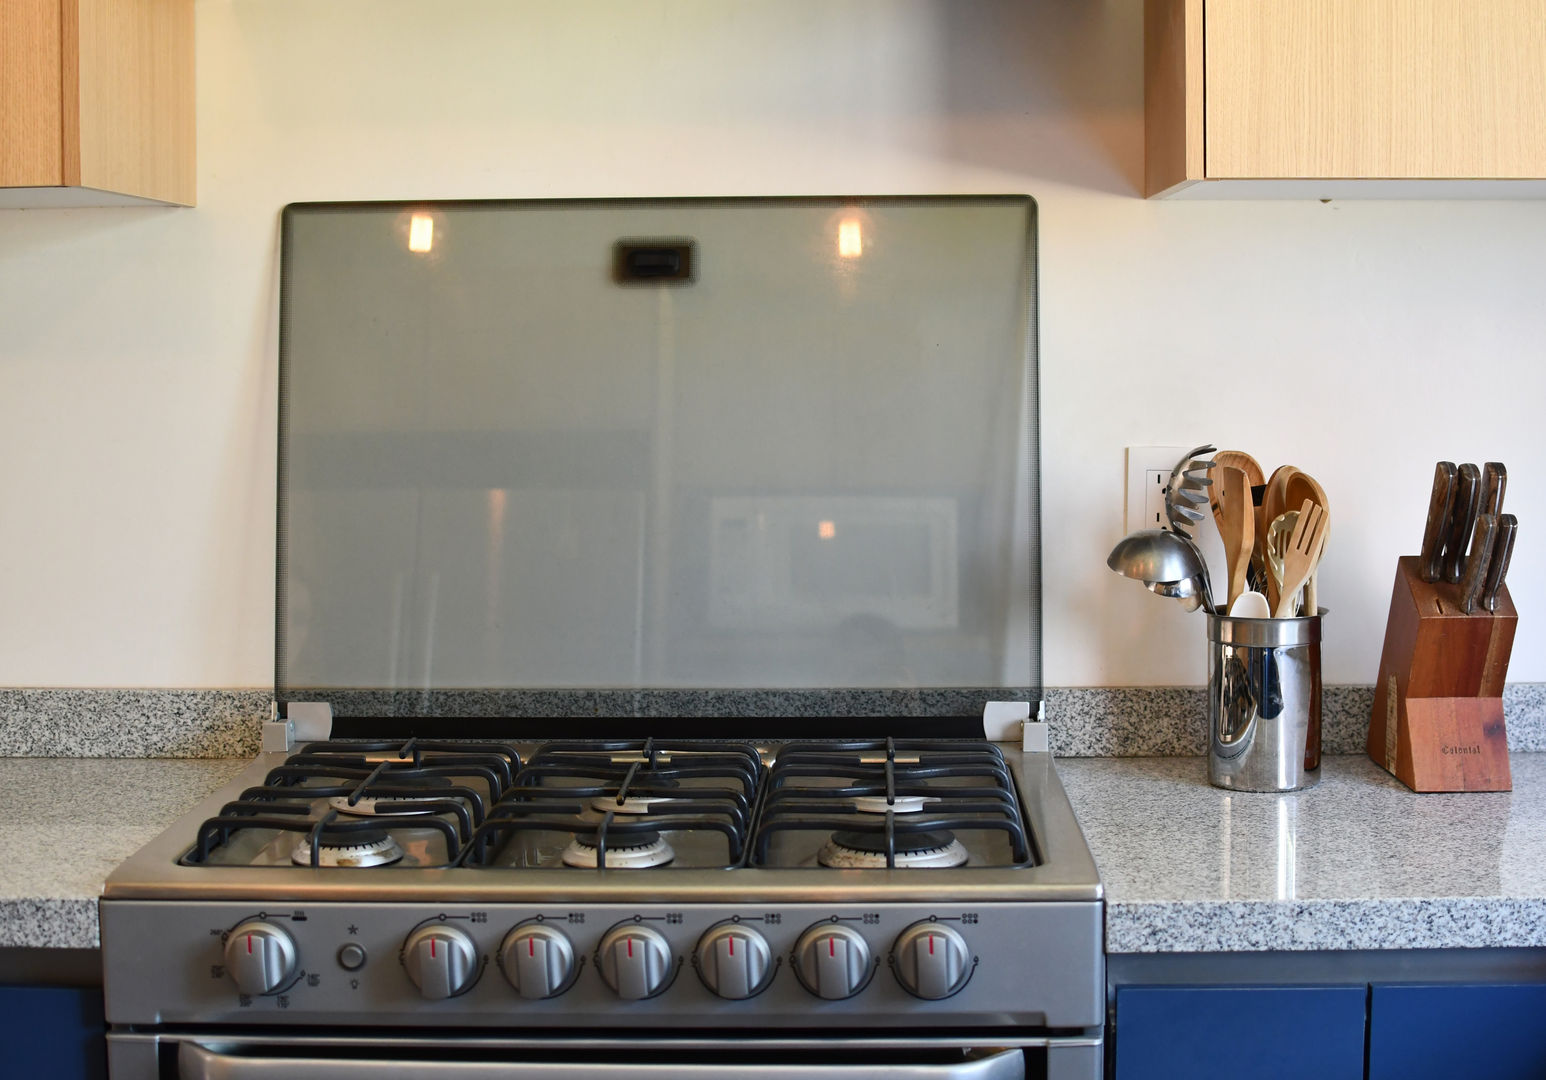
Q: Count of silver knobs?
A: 7